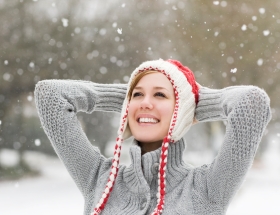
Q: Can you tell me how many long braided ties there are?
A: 2